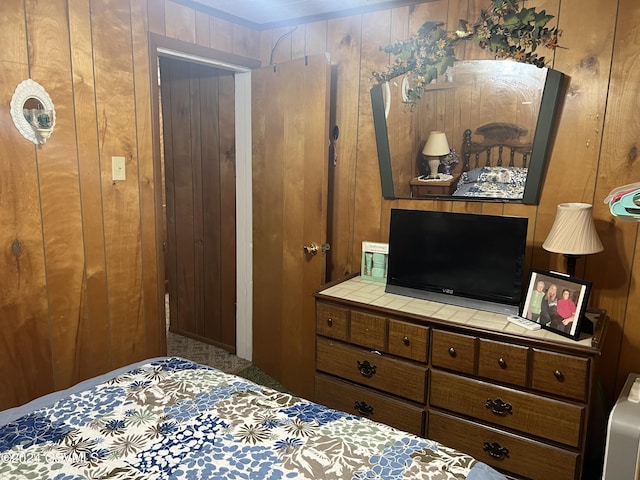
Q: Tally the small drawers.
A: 6